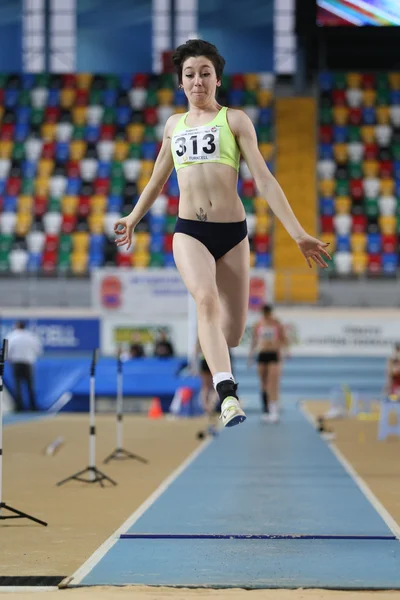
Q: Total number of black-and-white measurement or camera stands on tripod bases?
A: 3